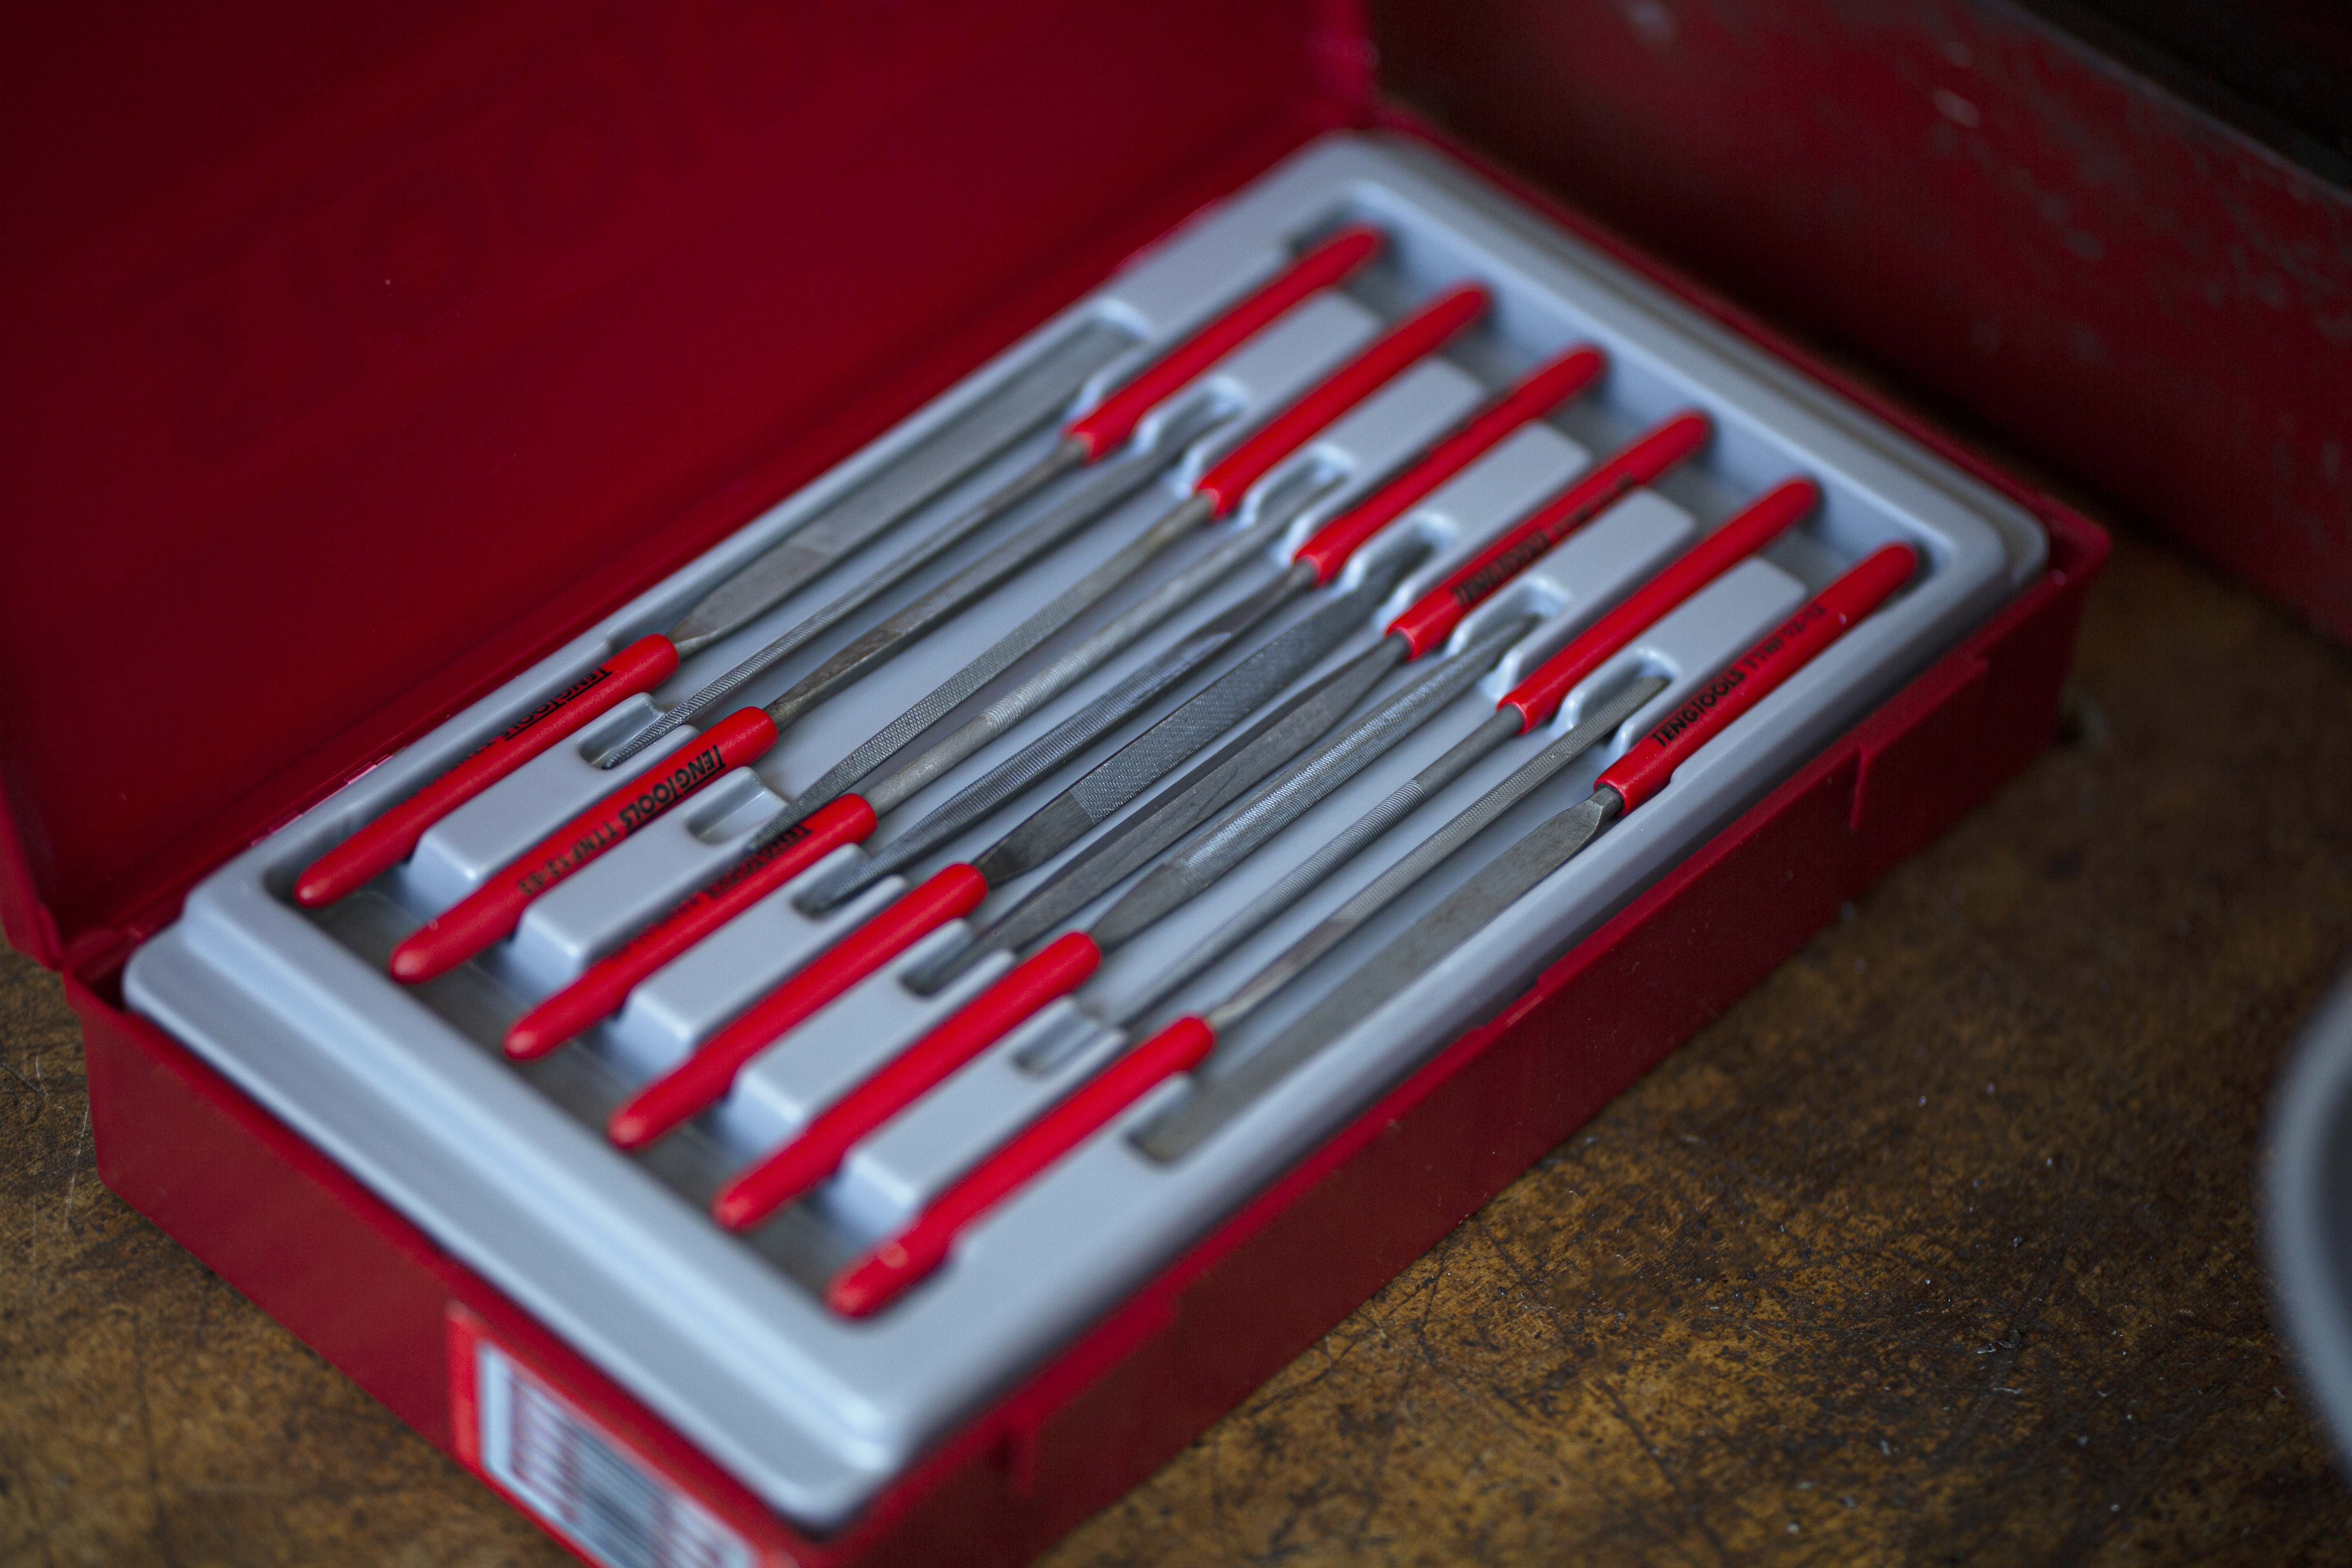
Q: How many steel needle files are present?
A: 12